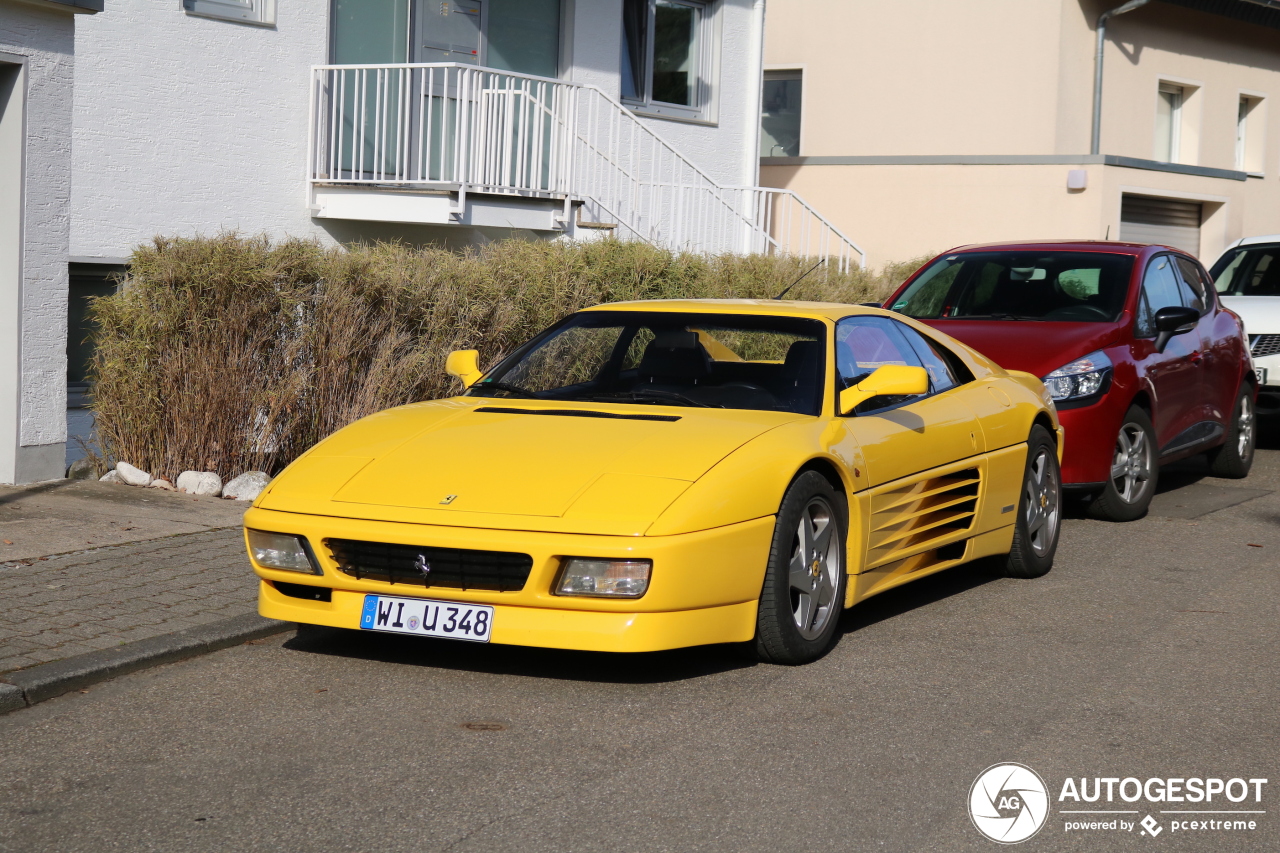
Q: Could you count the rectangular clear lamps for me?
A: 2